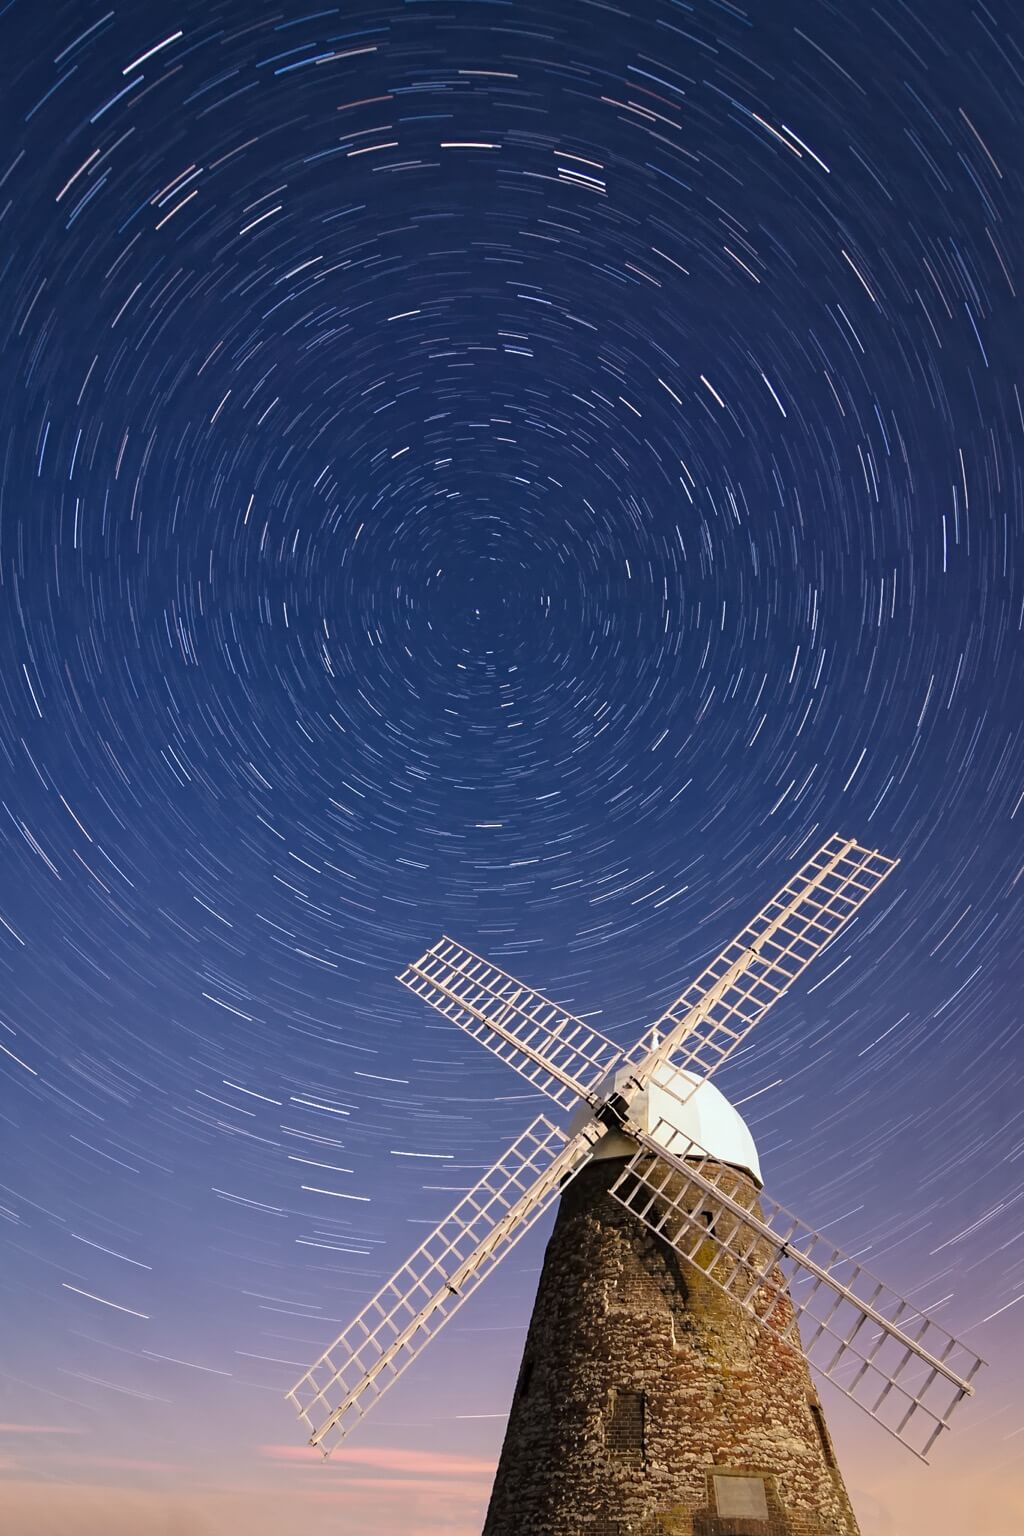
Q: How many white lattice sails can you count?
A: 4